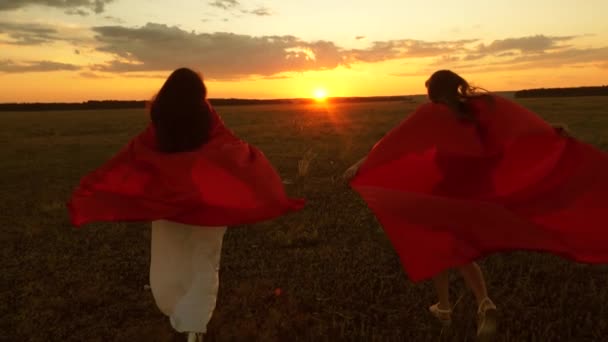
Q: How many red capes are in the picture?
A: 2